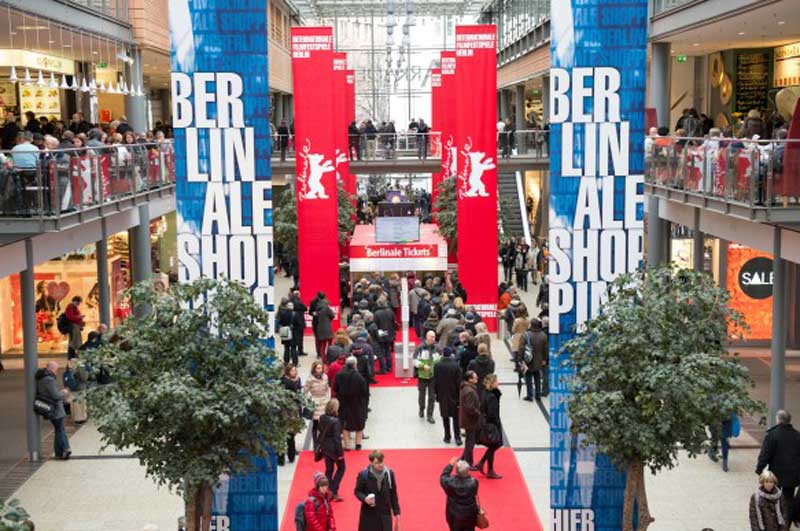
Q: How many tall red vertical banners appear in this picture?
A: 6